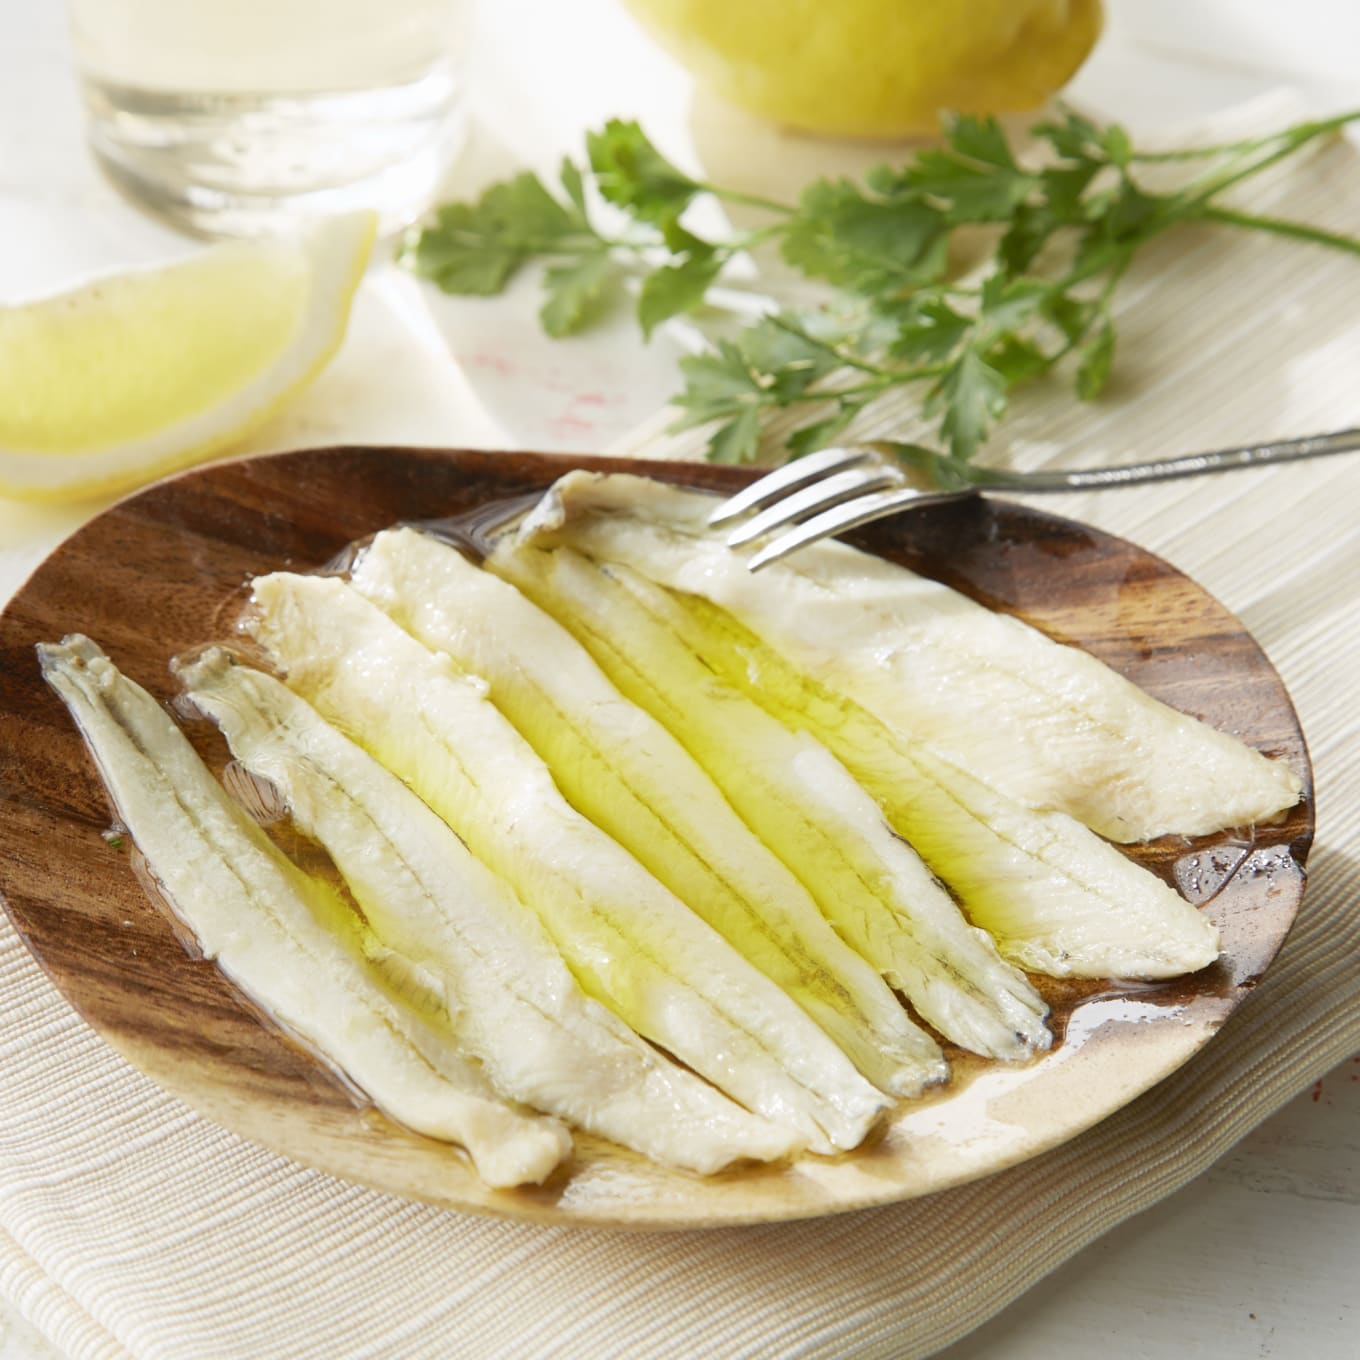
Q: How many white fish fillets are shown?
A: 7